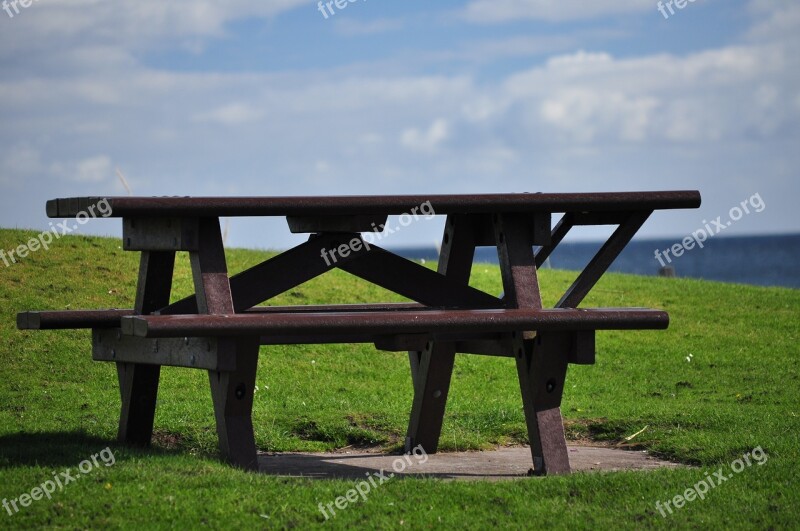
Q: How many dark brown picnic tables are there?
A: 1